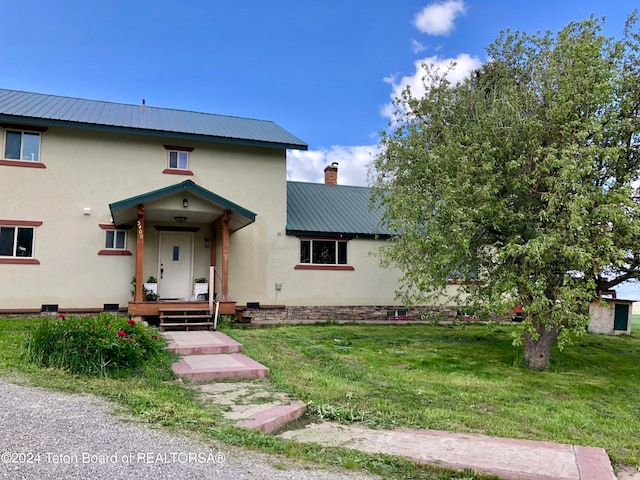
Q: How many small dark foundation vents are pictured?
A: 3